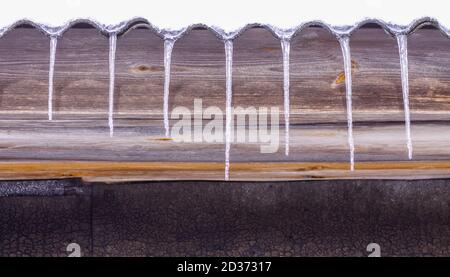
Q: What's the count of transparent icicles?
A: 7